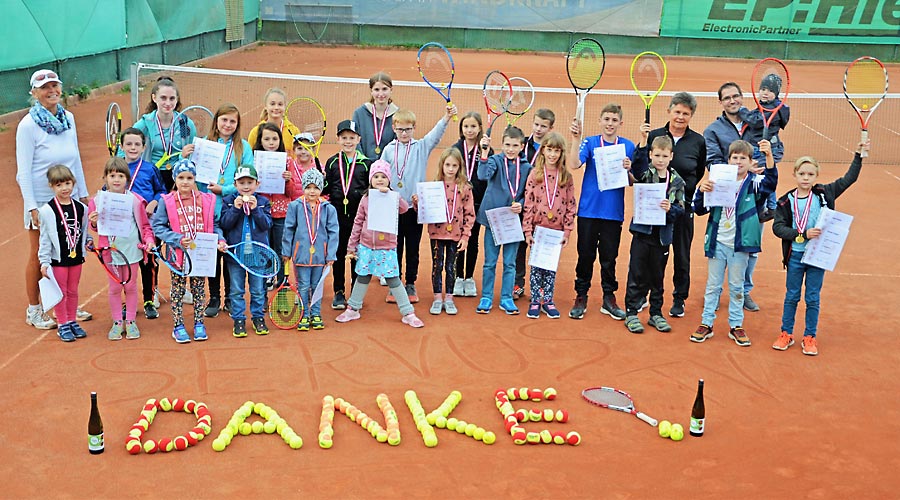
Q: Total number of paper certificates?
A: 14